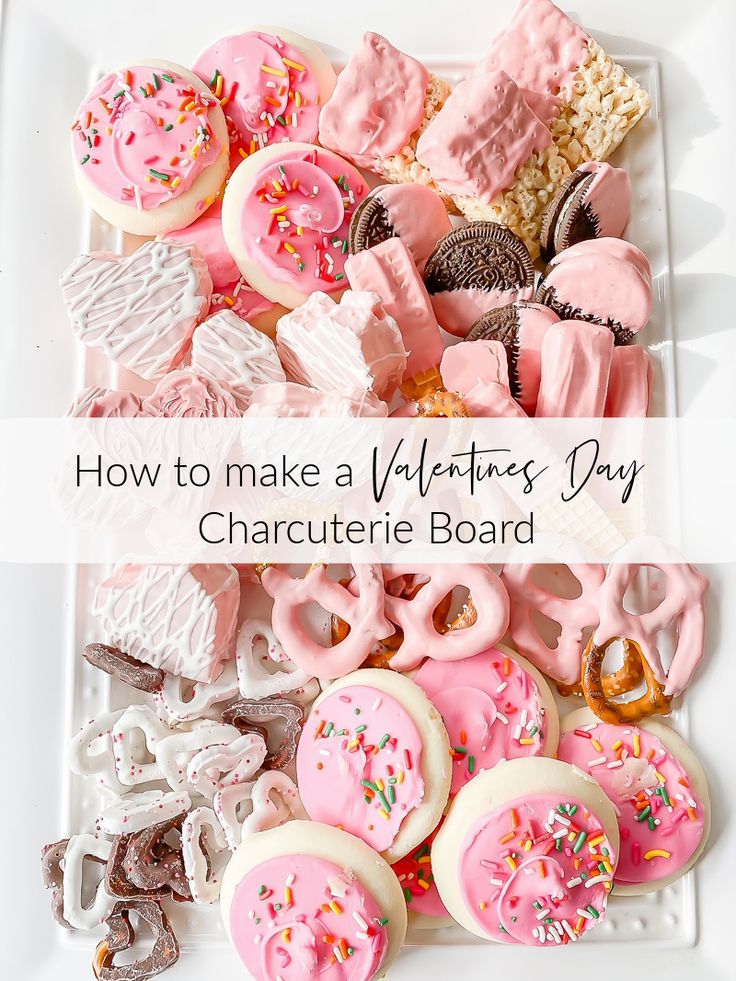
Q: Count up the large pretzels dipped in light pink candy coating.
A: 4